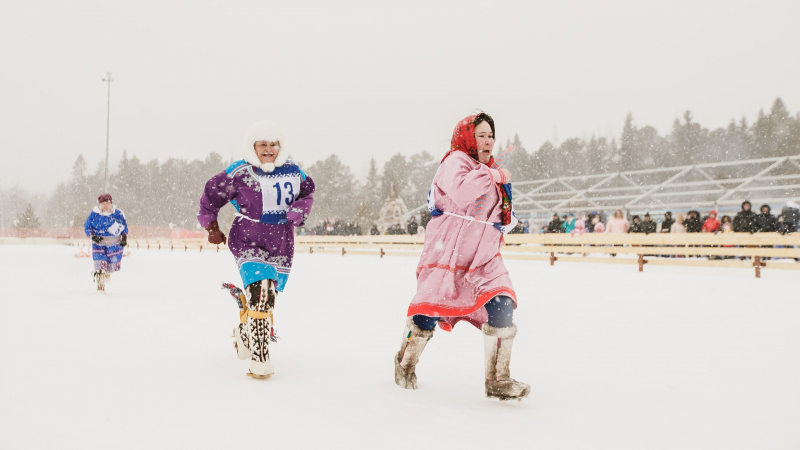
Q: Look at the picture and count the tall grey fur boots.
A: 2